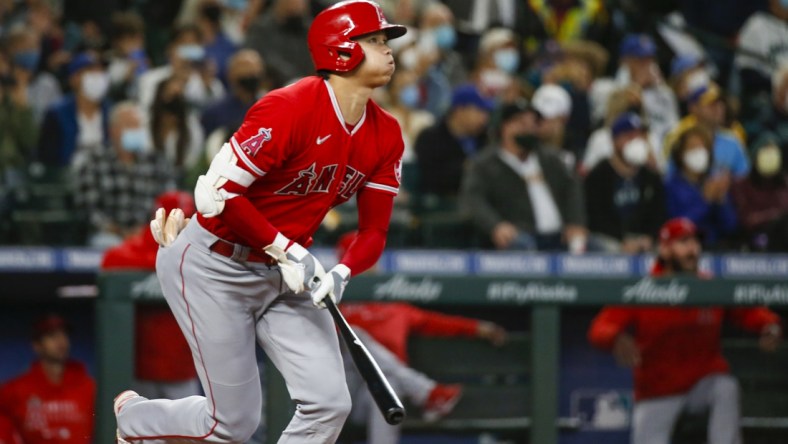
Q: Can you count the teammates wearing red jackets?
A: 4